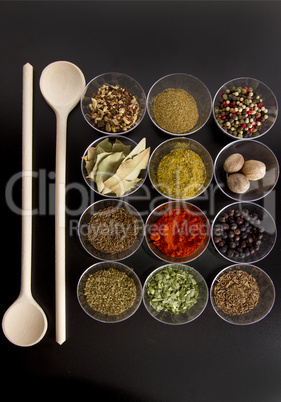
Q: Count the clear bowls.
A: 12